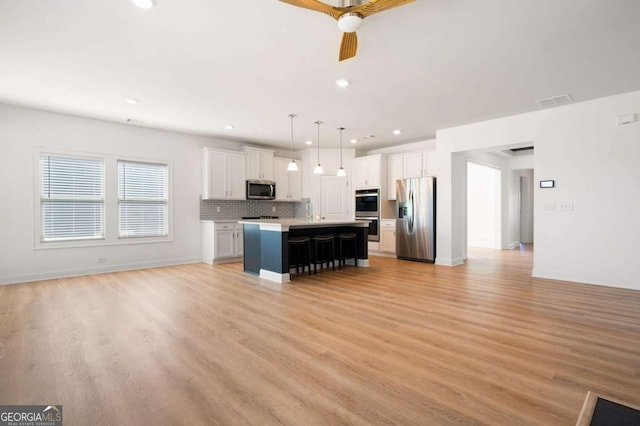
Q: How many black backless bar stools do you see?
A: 3